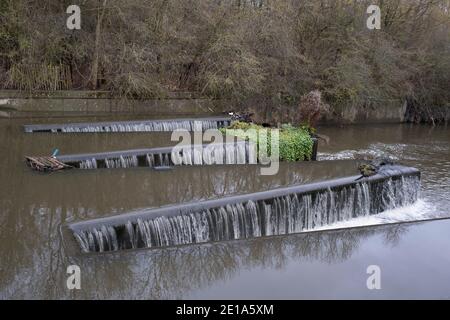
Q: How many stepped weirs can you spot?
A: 3